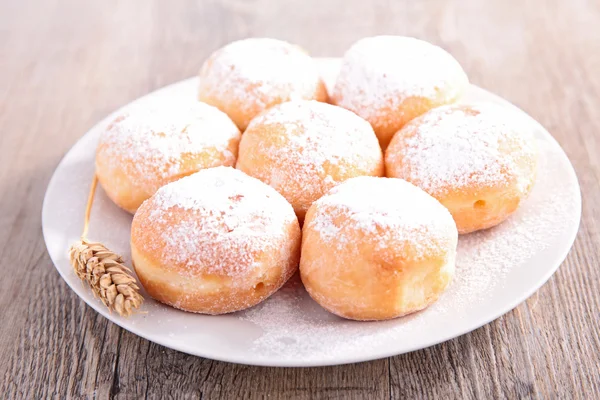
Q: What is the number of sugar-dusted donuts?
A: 7